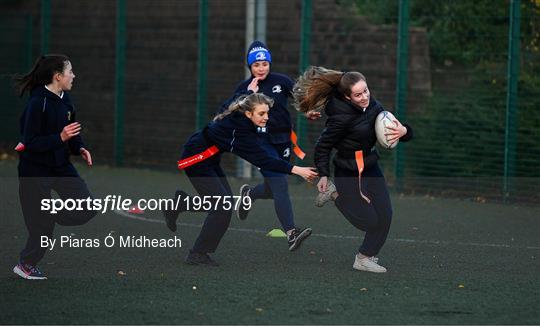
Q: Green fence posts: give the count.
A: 6